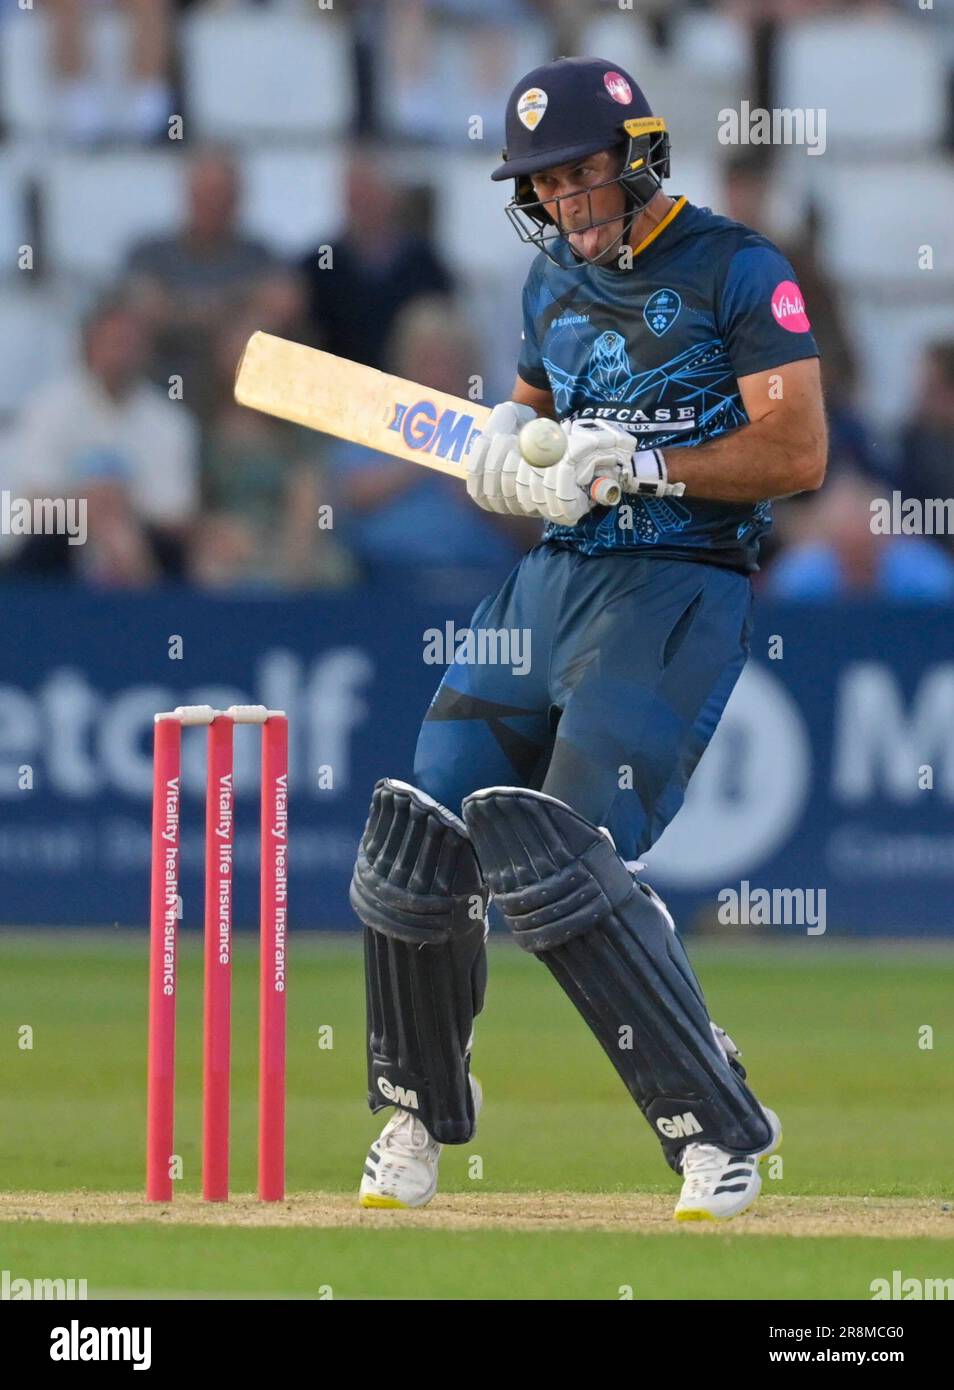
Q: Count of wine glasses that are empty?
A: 0